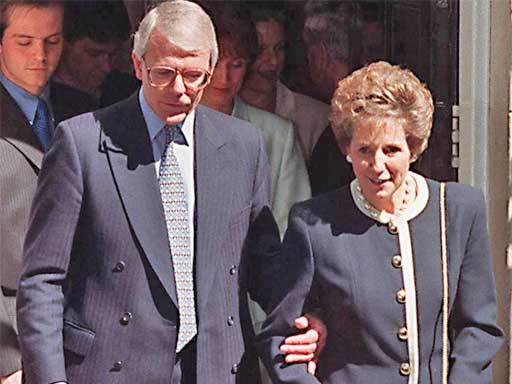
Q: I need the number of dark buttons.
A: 6